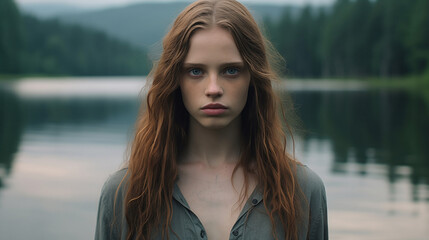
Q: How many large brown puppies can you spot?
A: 0